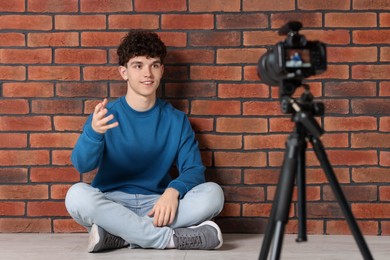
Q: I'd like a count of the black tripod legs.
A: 3